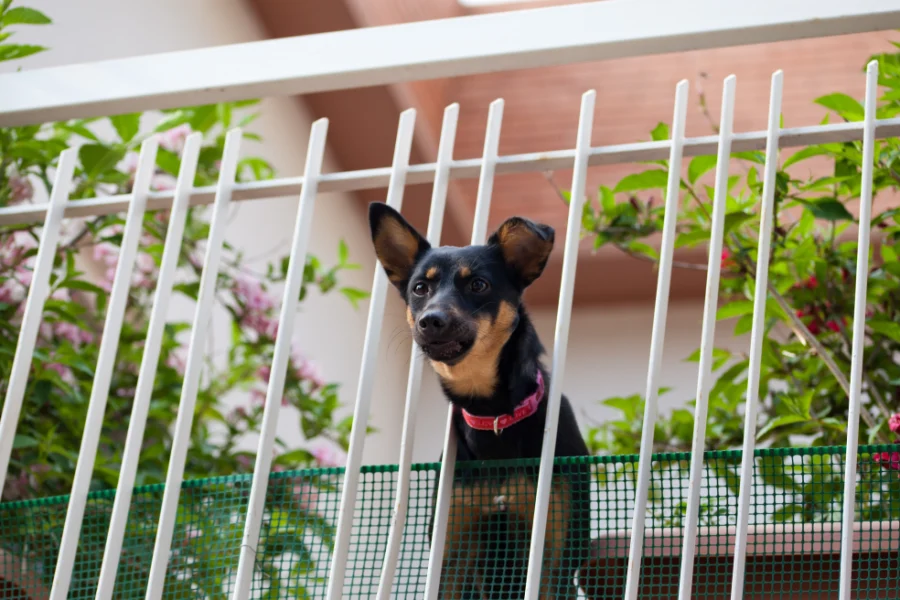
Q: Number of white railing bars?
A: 13